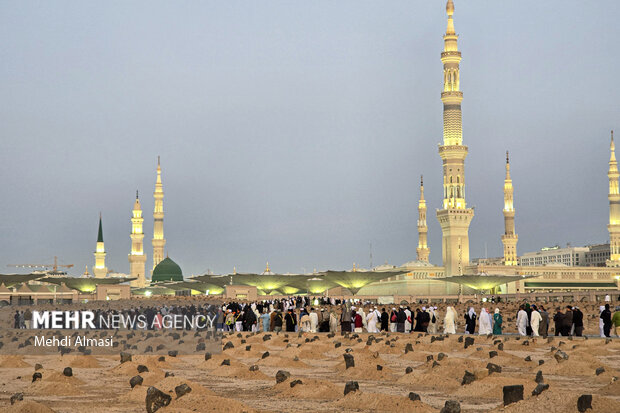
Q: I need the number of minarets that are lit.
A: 7